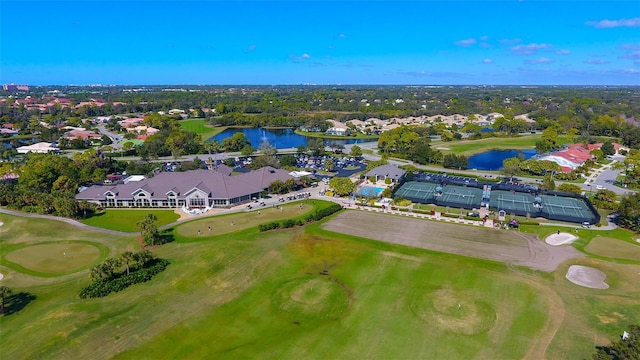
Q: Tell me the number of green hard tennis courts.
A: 4